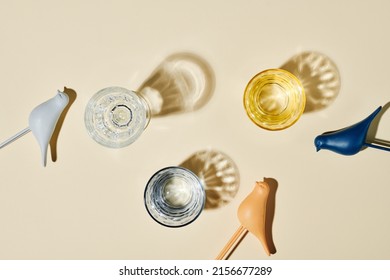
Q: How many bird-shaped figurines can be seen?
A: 3